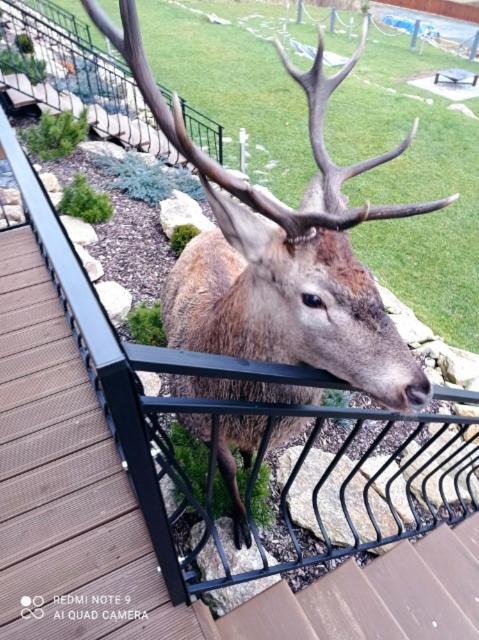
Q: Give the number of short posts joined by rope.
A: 5